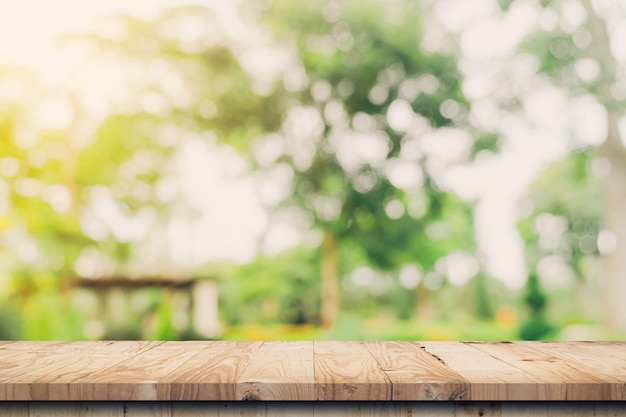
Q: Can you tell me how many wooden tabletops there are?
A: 1